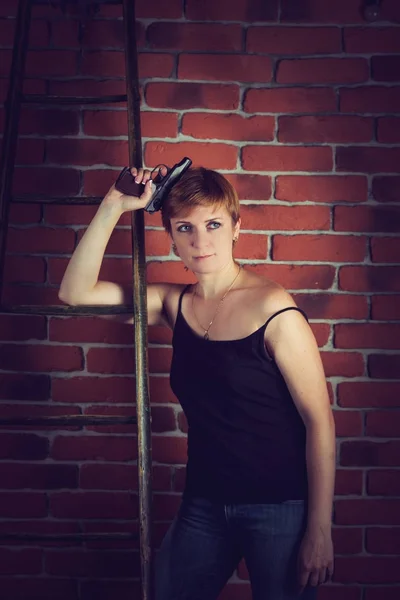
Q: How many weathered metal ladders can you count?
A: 1